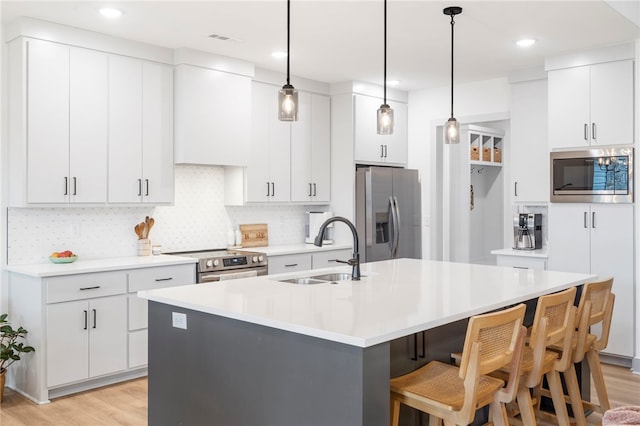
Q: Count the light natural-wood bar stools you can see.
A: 3